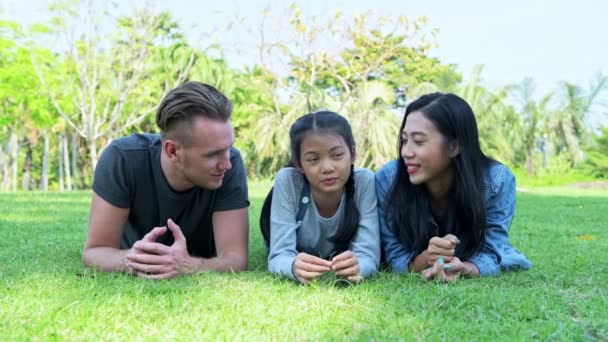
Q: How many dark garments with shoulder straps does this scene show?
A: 1